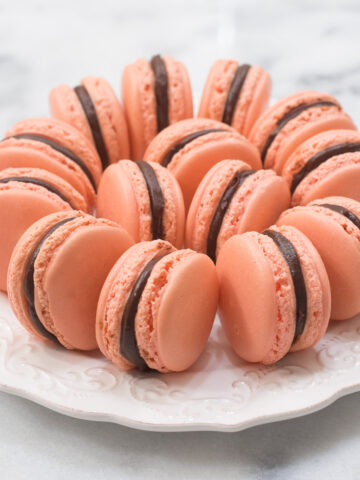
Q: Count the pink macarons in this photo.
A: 14